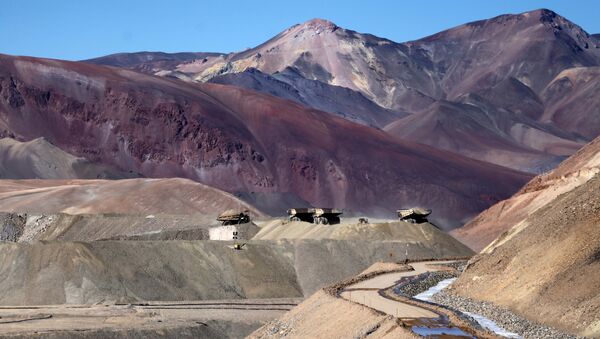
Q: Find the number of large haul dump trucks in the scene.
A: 4